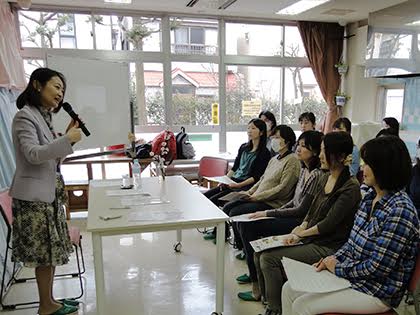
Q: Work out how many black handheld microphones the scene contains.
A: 1